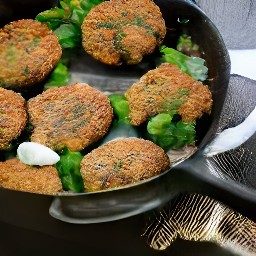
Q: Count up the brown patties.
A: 7